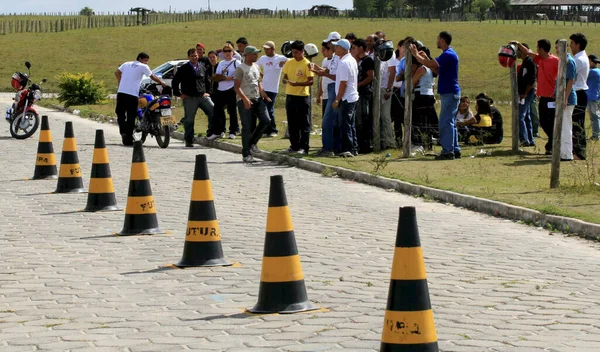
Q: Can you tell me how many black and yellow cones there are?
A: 7